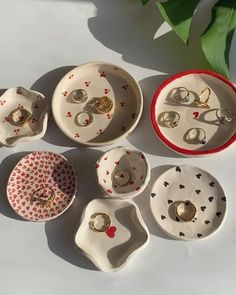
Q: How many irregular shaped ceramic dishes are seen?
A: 2